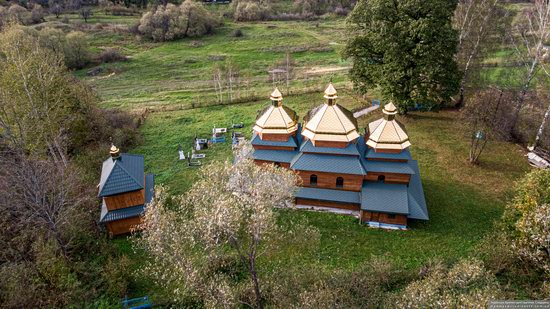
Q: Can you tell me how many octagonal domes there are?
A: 3